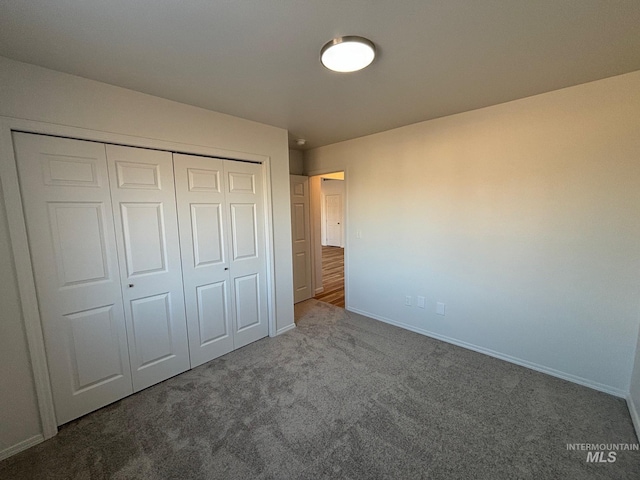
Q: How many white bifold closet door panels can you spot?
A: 4